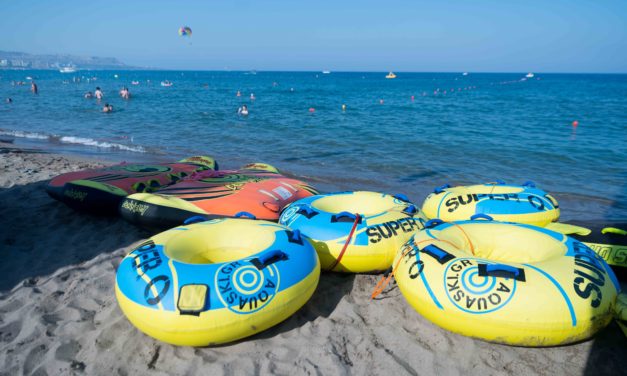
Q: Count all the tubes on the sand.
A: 4